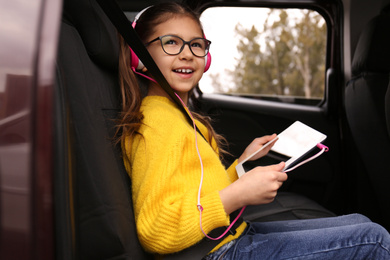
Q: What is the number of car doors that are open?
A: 1